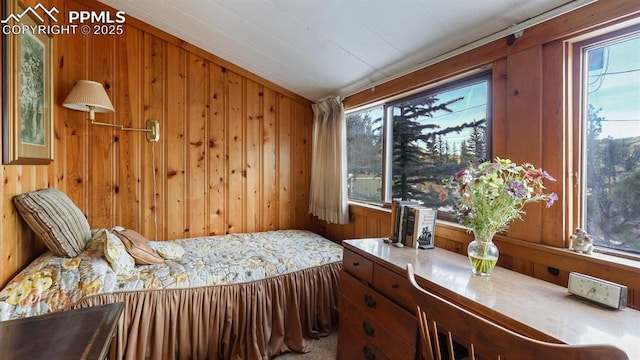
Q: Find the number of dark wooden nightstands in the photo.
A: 1